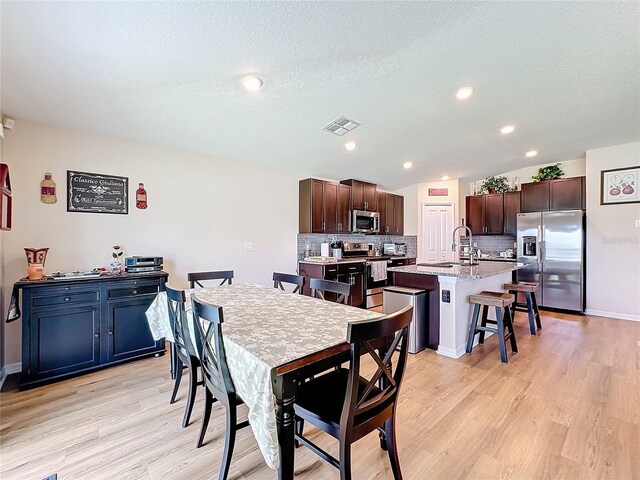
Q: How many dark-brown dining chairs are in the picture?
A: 6